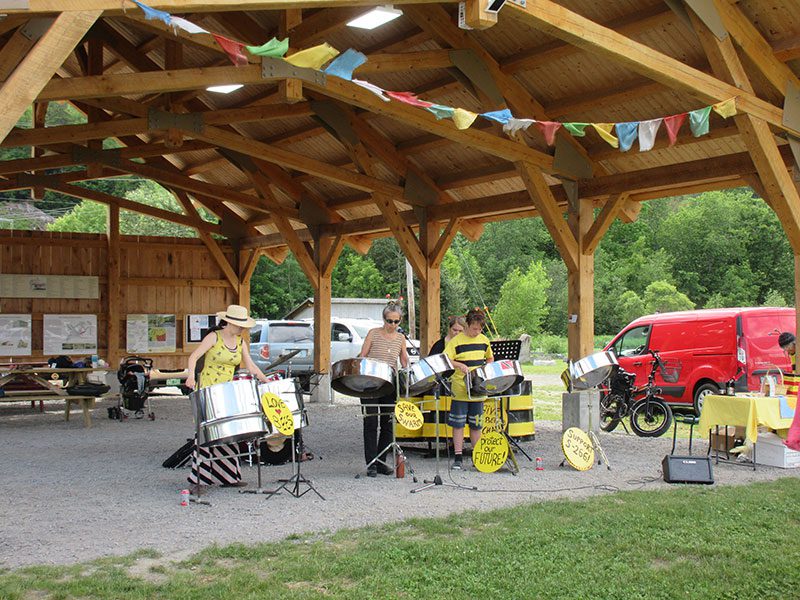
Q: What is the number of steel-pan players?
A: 4